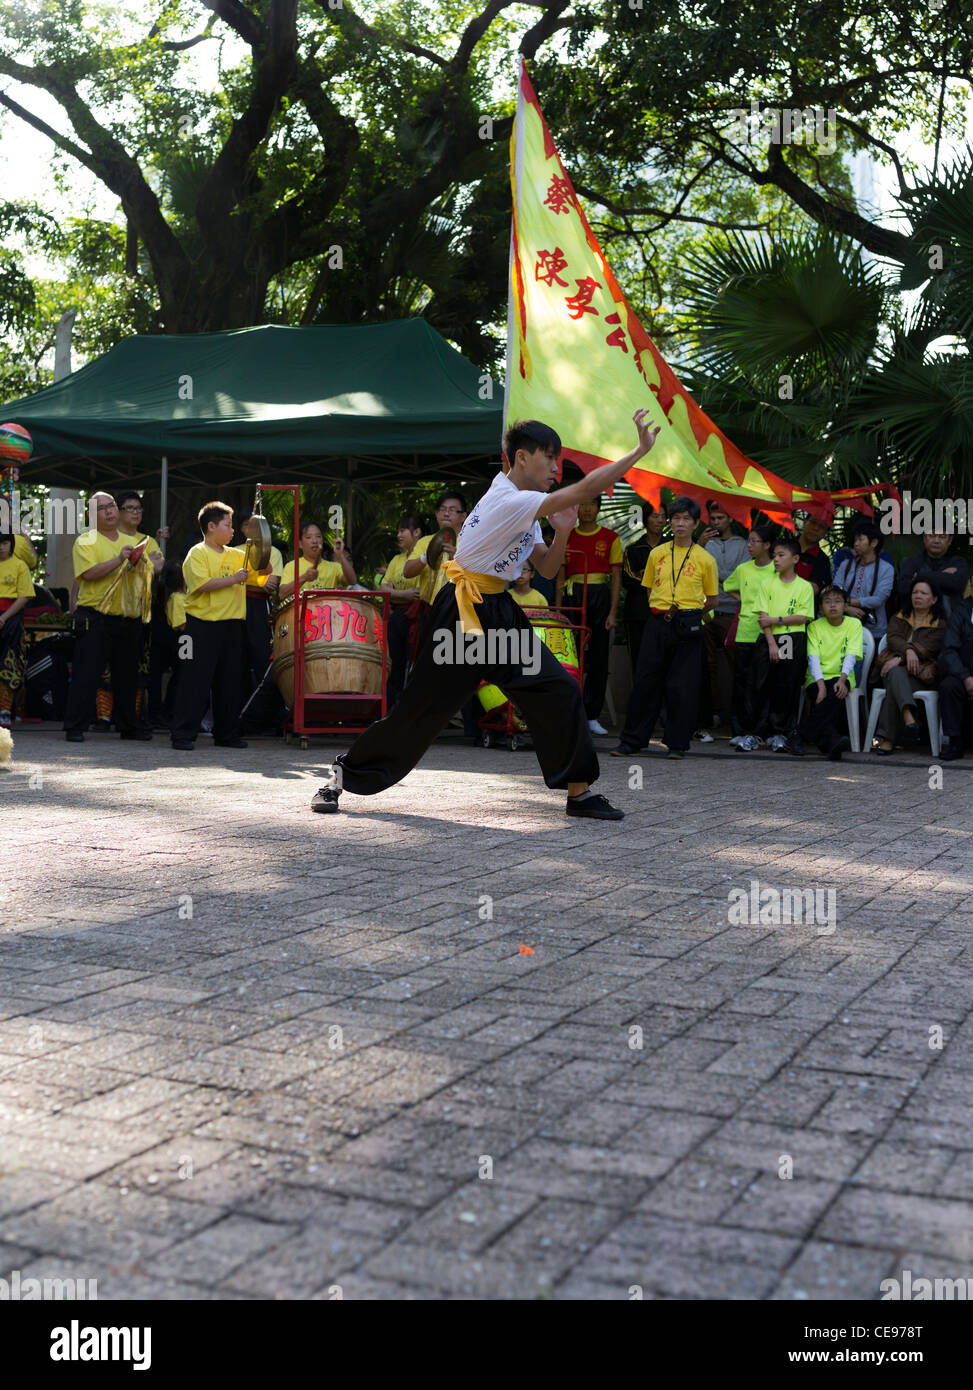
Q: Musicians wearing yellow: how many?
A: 4